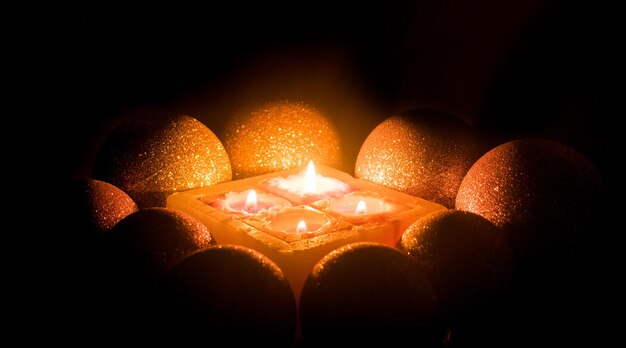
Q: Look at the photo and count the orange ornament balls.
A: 9